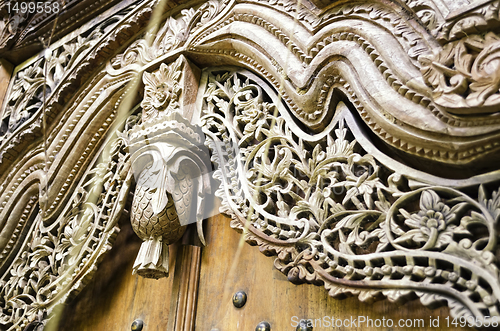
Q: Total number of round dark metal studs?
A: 4